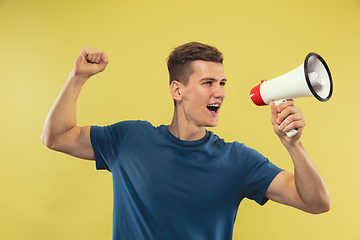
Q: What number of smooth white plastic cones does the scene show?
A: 1